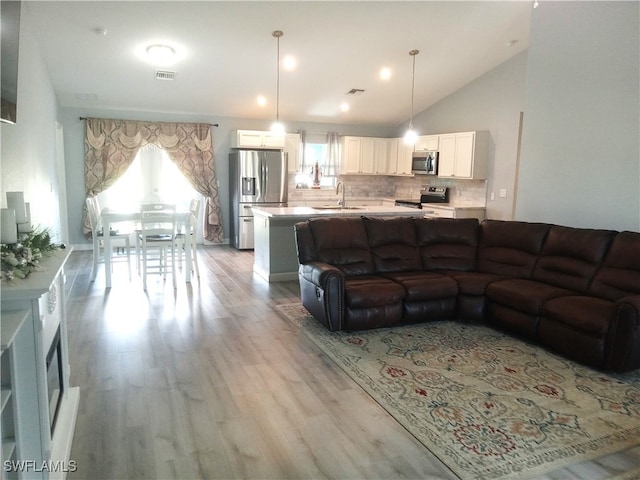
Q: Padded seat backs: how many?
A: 6